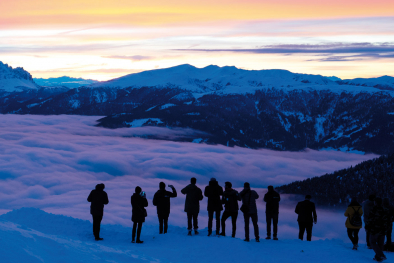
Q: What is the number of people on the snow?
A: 13